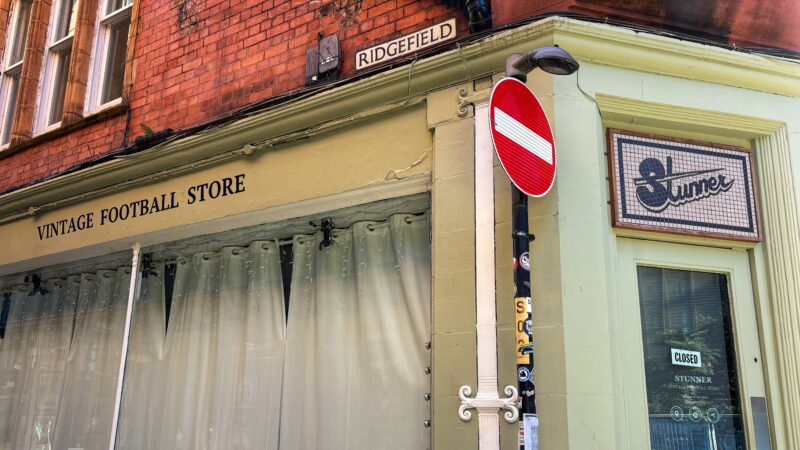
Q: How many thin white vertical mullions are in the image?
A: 1